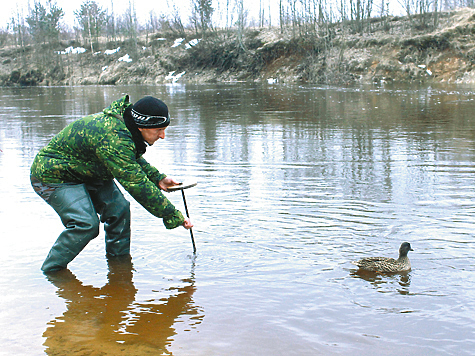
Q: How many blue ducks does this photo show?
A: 0